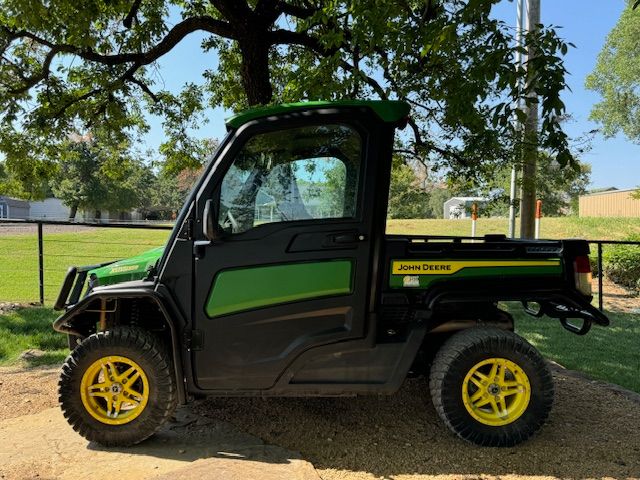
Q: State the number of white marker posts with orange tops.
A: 2